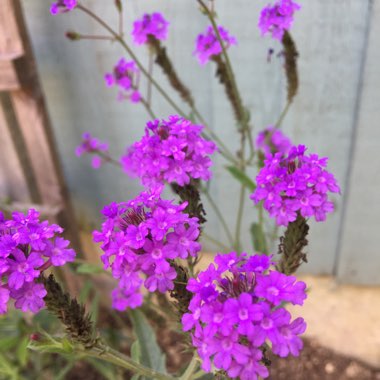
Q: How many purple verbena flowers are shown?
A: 12